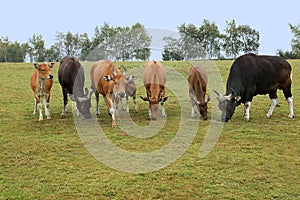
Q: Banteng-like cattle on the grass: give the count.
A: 7